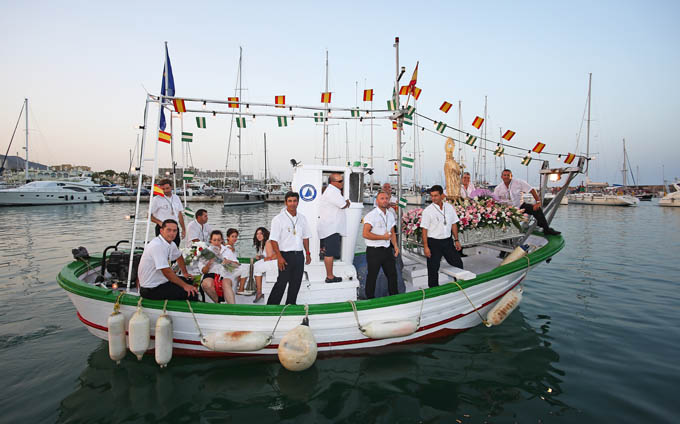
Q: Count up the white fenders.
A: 7